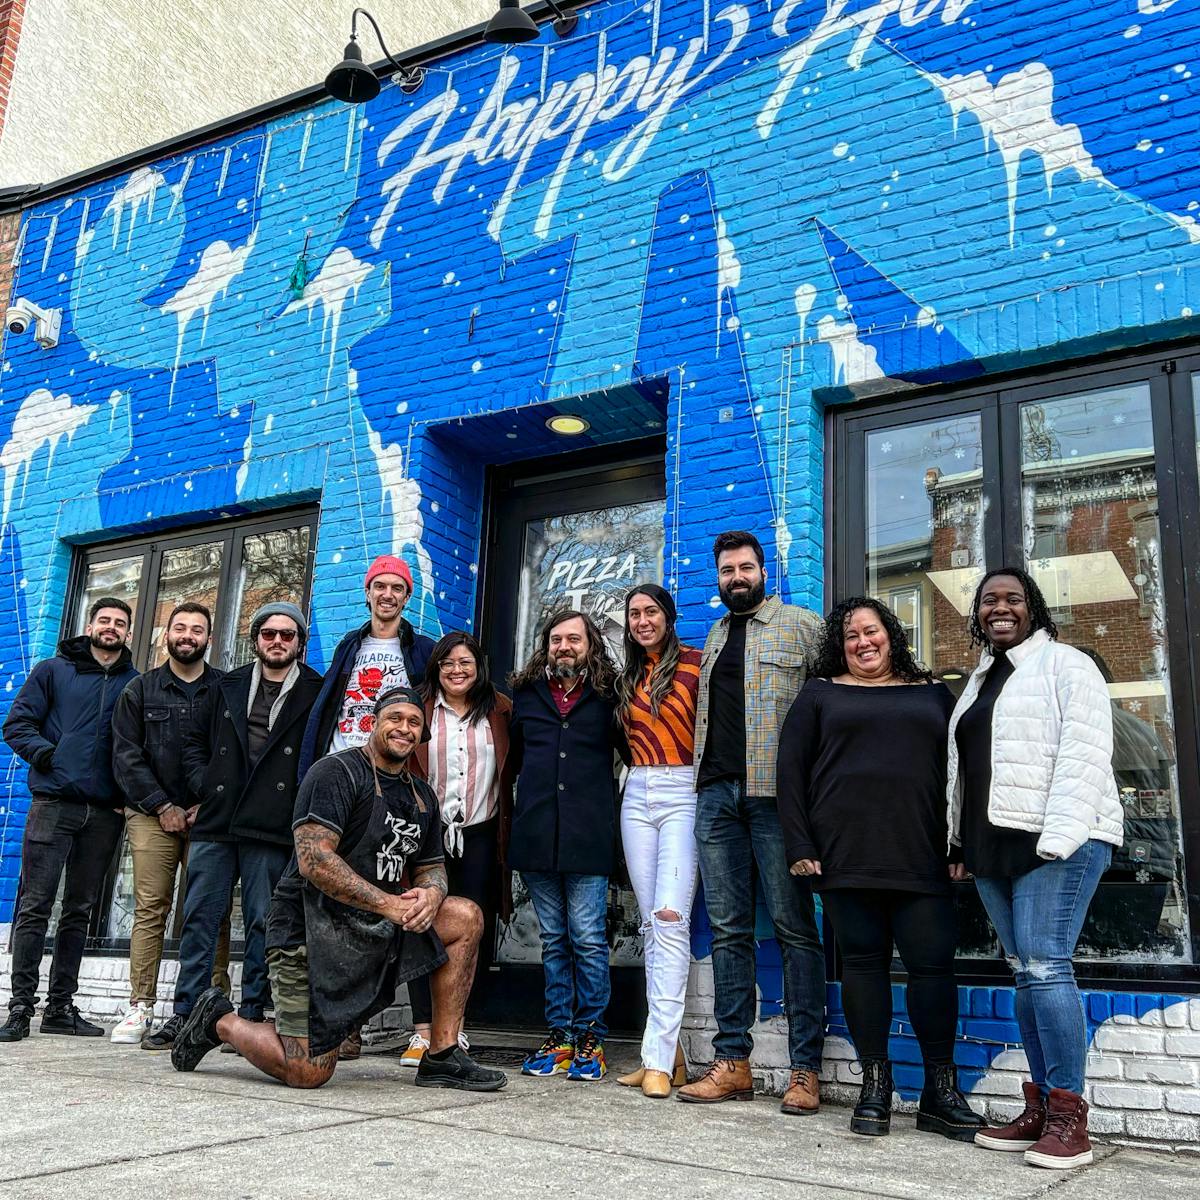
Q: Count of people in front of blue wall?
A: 11